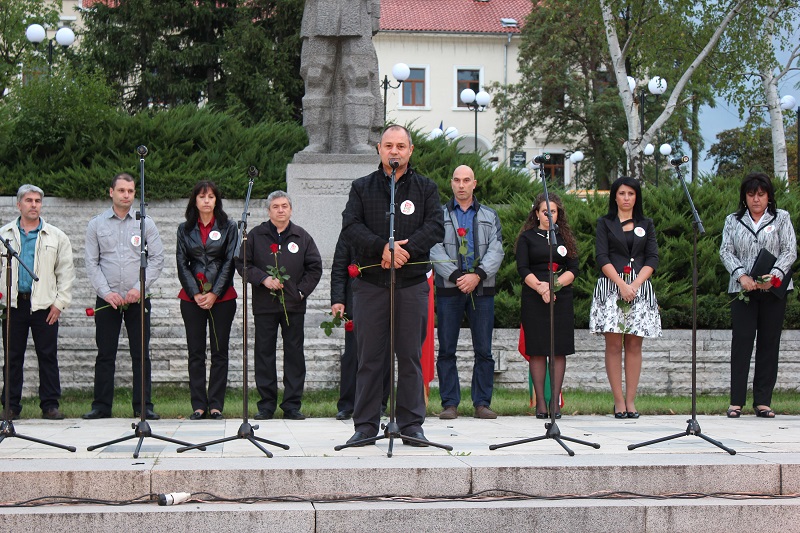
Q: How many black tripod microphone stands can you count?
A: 6